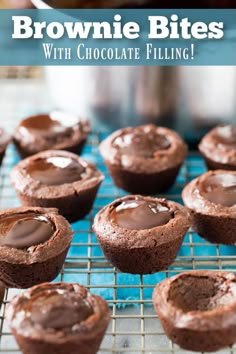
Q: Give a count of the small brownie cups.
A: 10